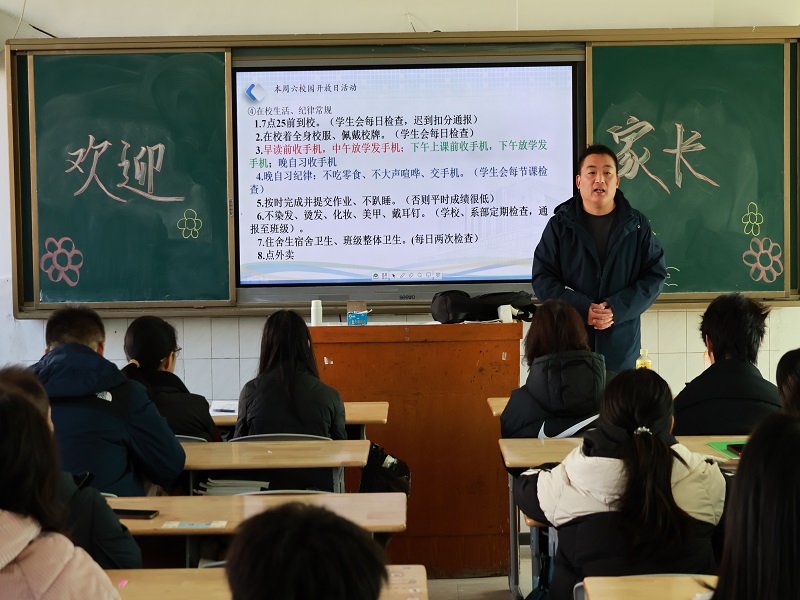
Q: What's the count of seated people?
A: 11